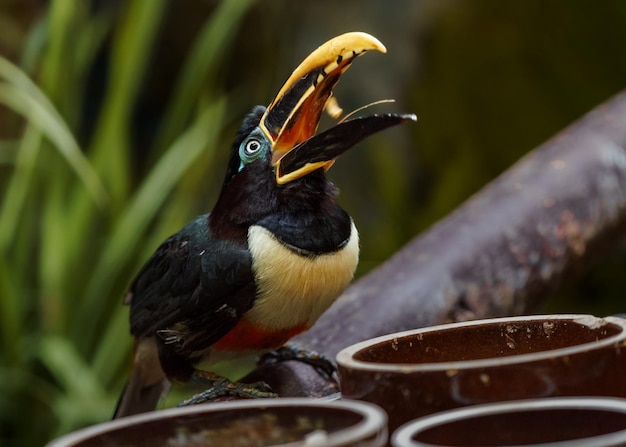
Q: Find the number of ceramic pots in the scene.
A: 3